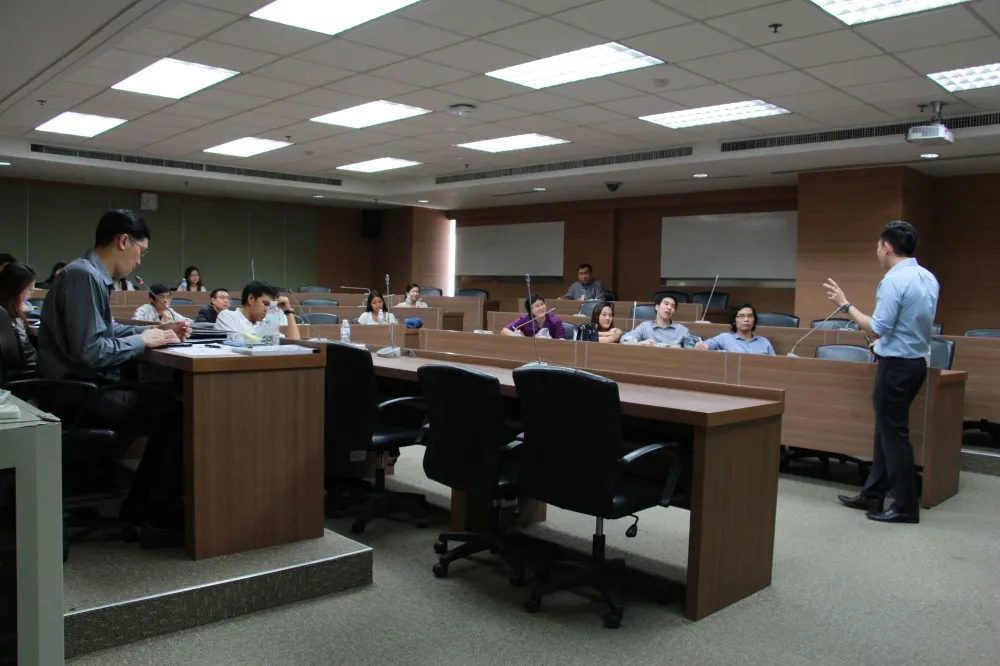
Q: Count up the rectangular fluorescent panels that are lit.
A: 11